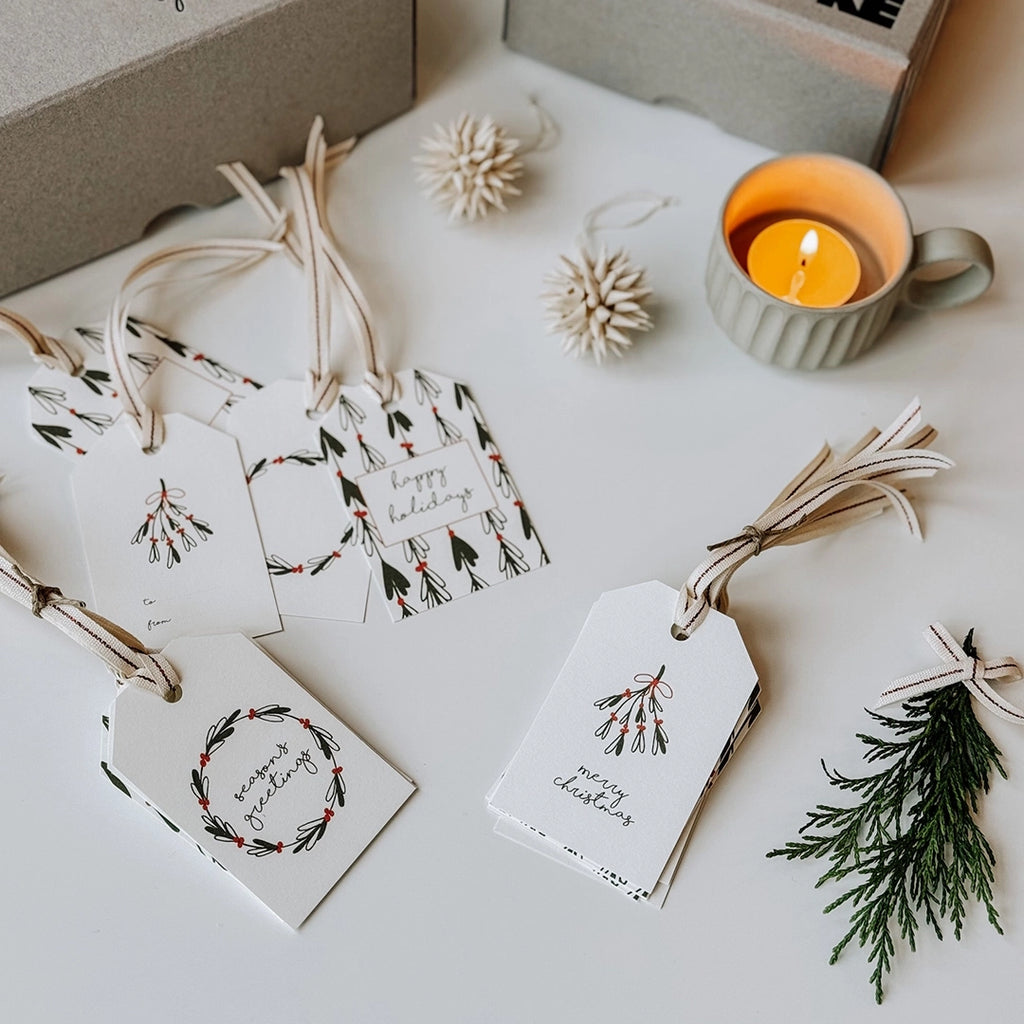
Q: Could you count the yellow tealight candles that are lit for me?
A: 1